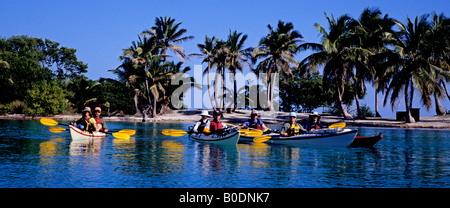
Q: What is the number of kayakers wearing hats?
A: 7